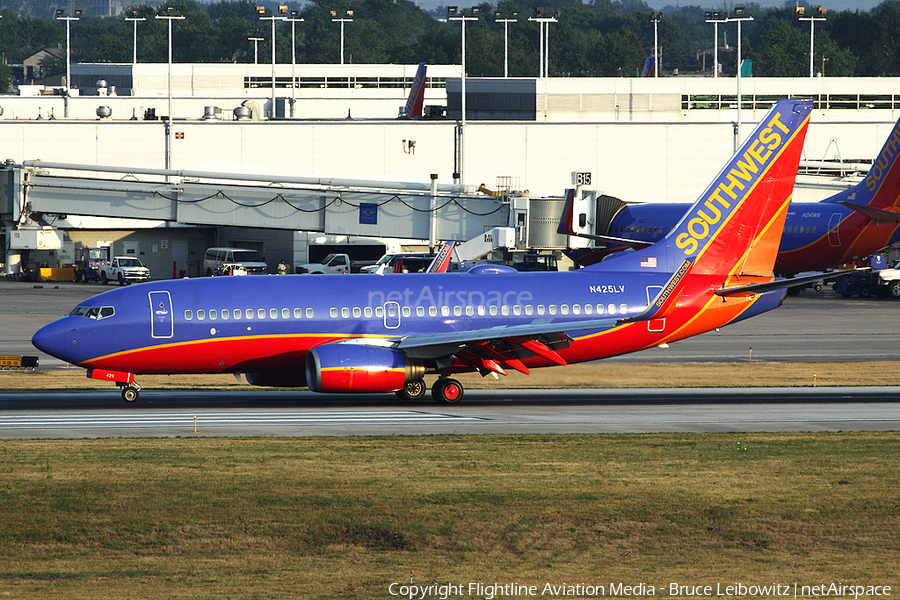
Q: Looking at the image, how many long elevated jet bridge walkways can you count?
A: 1